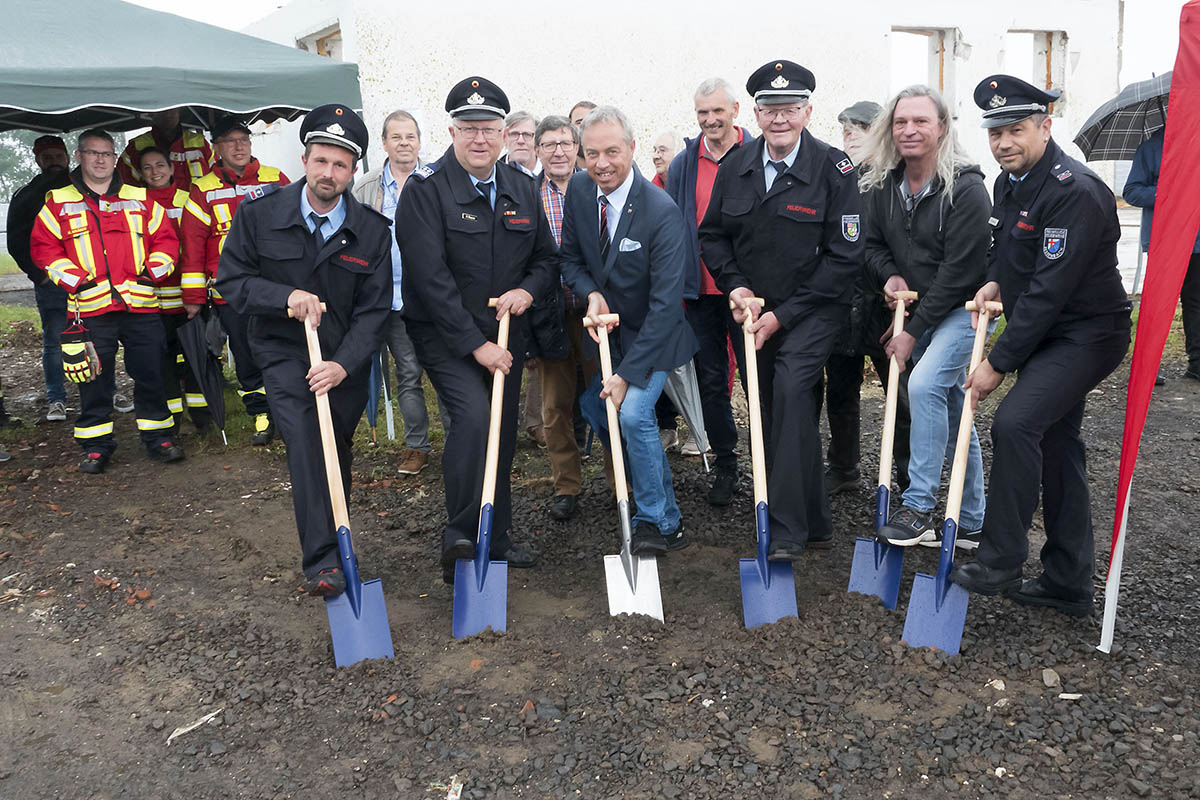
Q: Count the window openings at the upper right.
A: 2